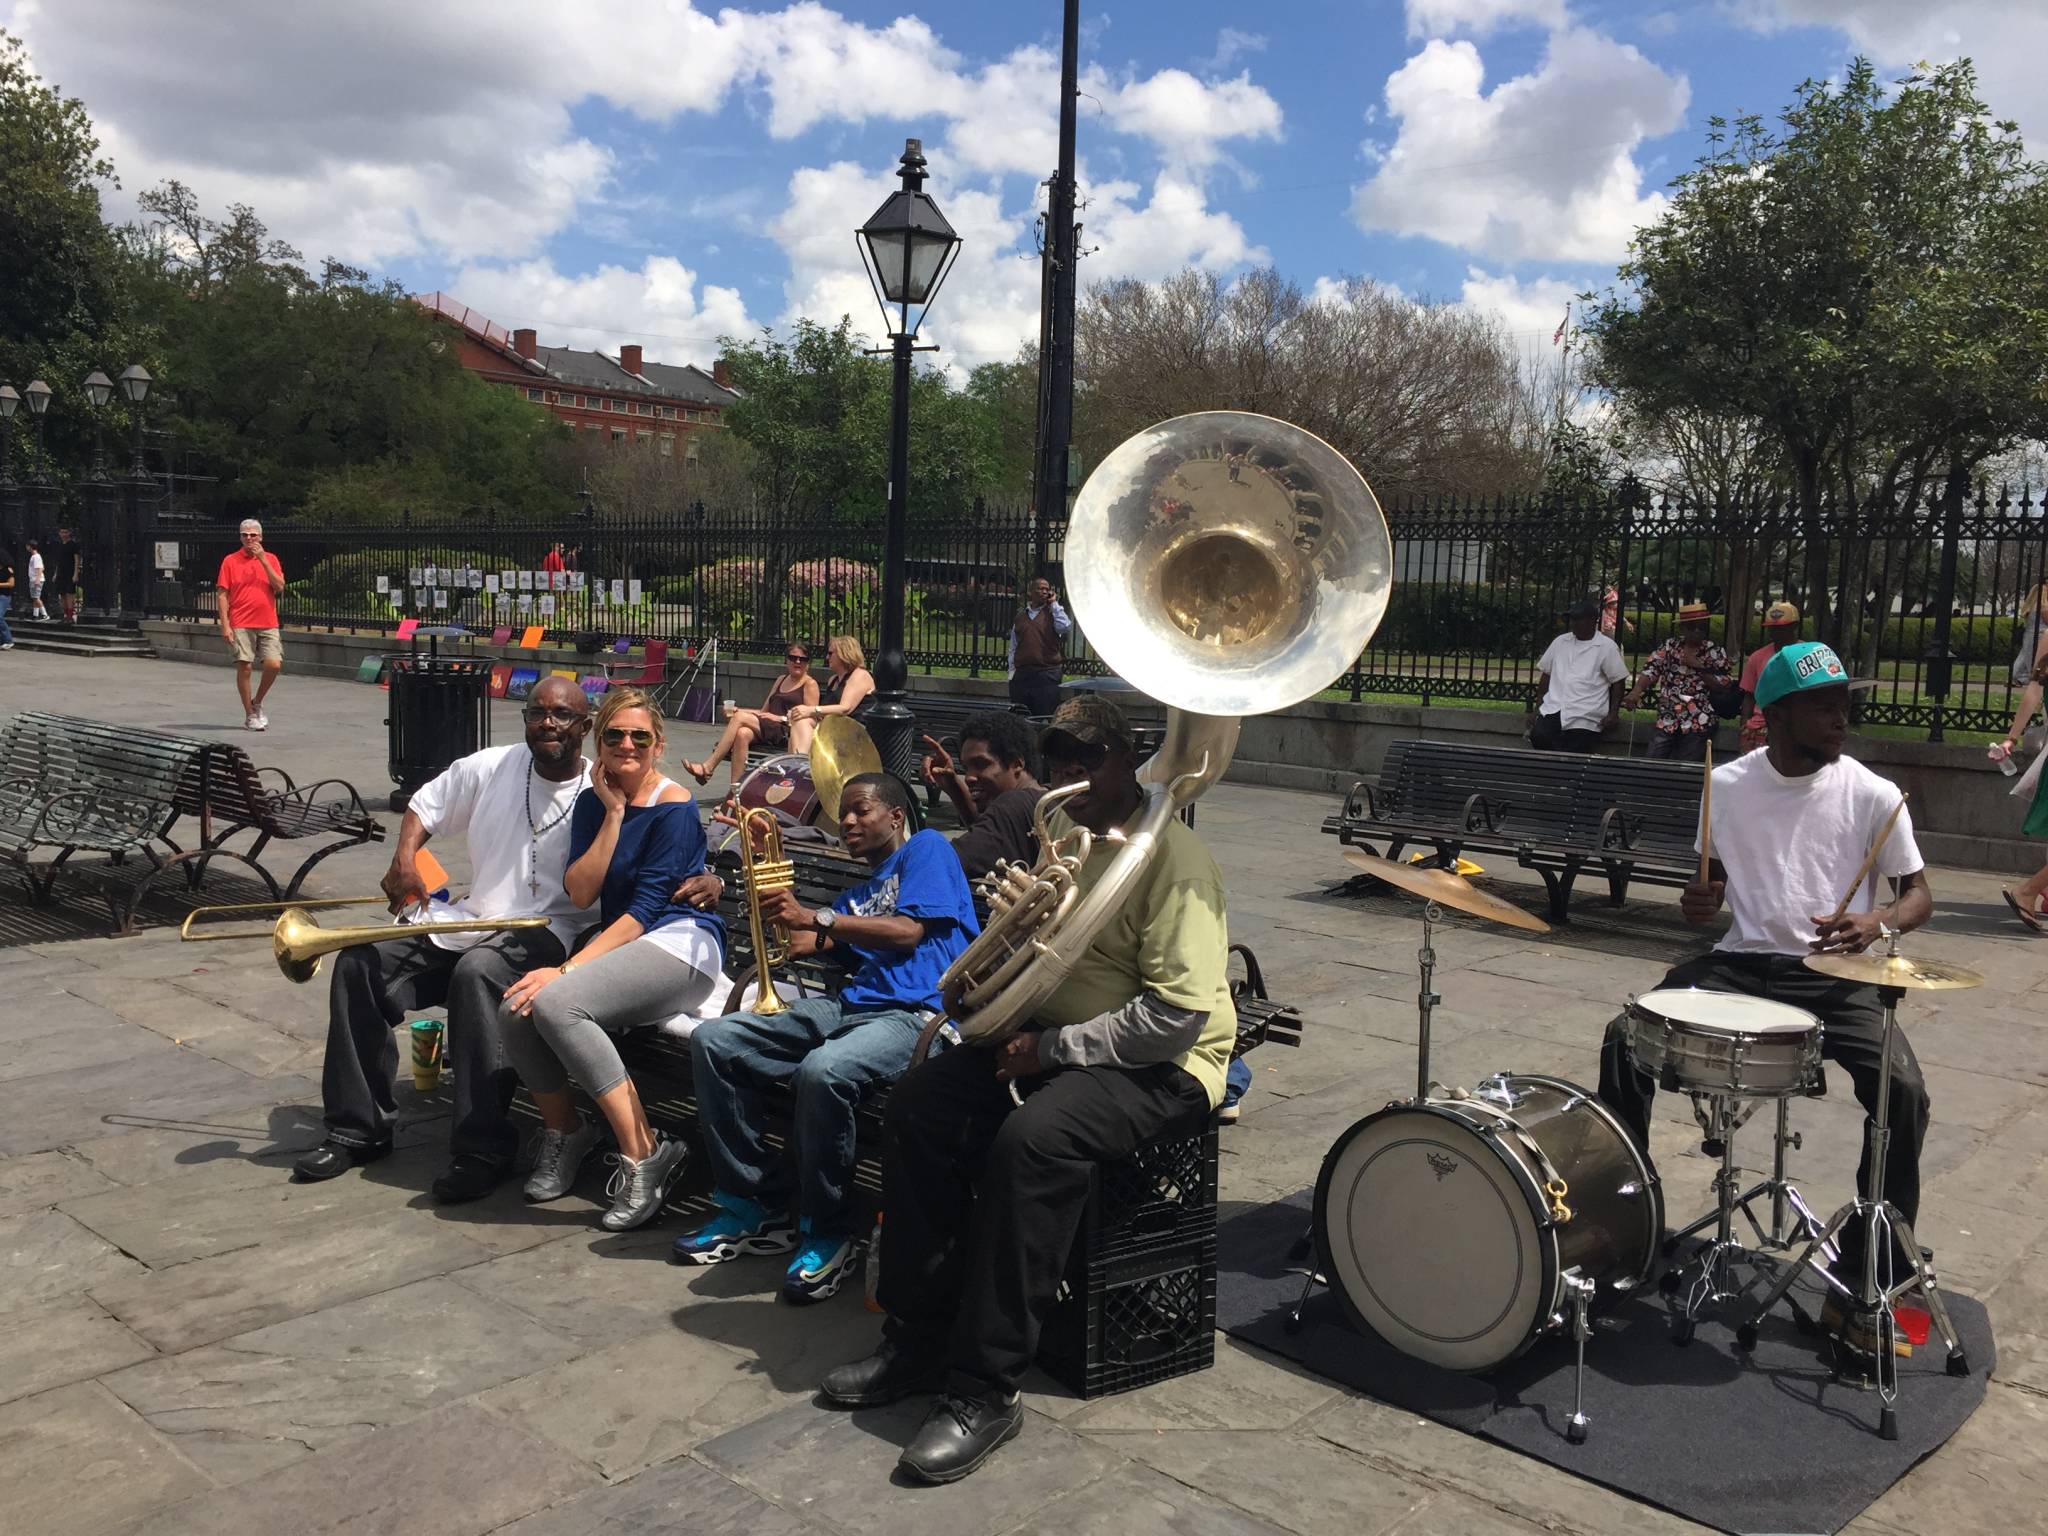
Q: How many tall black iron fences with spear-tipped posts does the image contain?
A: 1